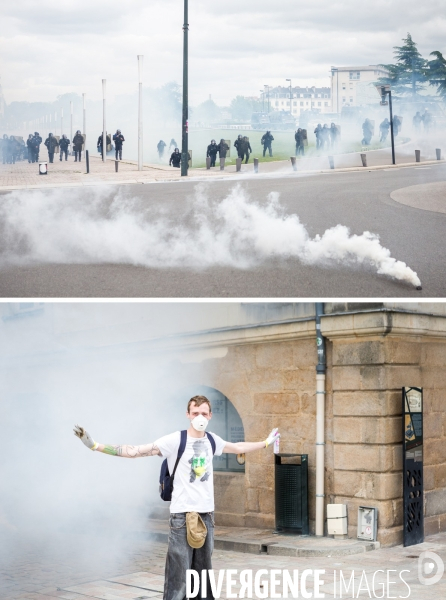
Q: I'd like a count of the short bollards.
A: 11